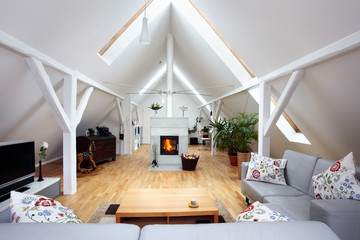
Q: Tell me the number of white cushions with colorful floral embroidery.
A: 4